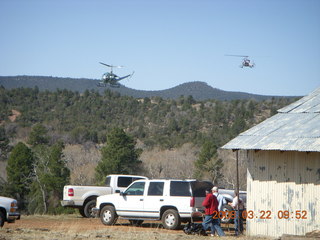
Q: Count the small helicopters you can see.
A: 2